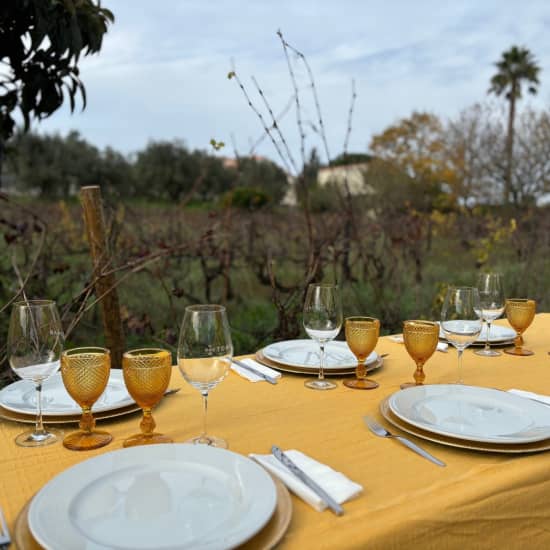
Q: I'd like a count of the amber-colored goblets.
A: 5